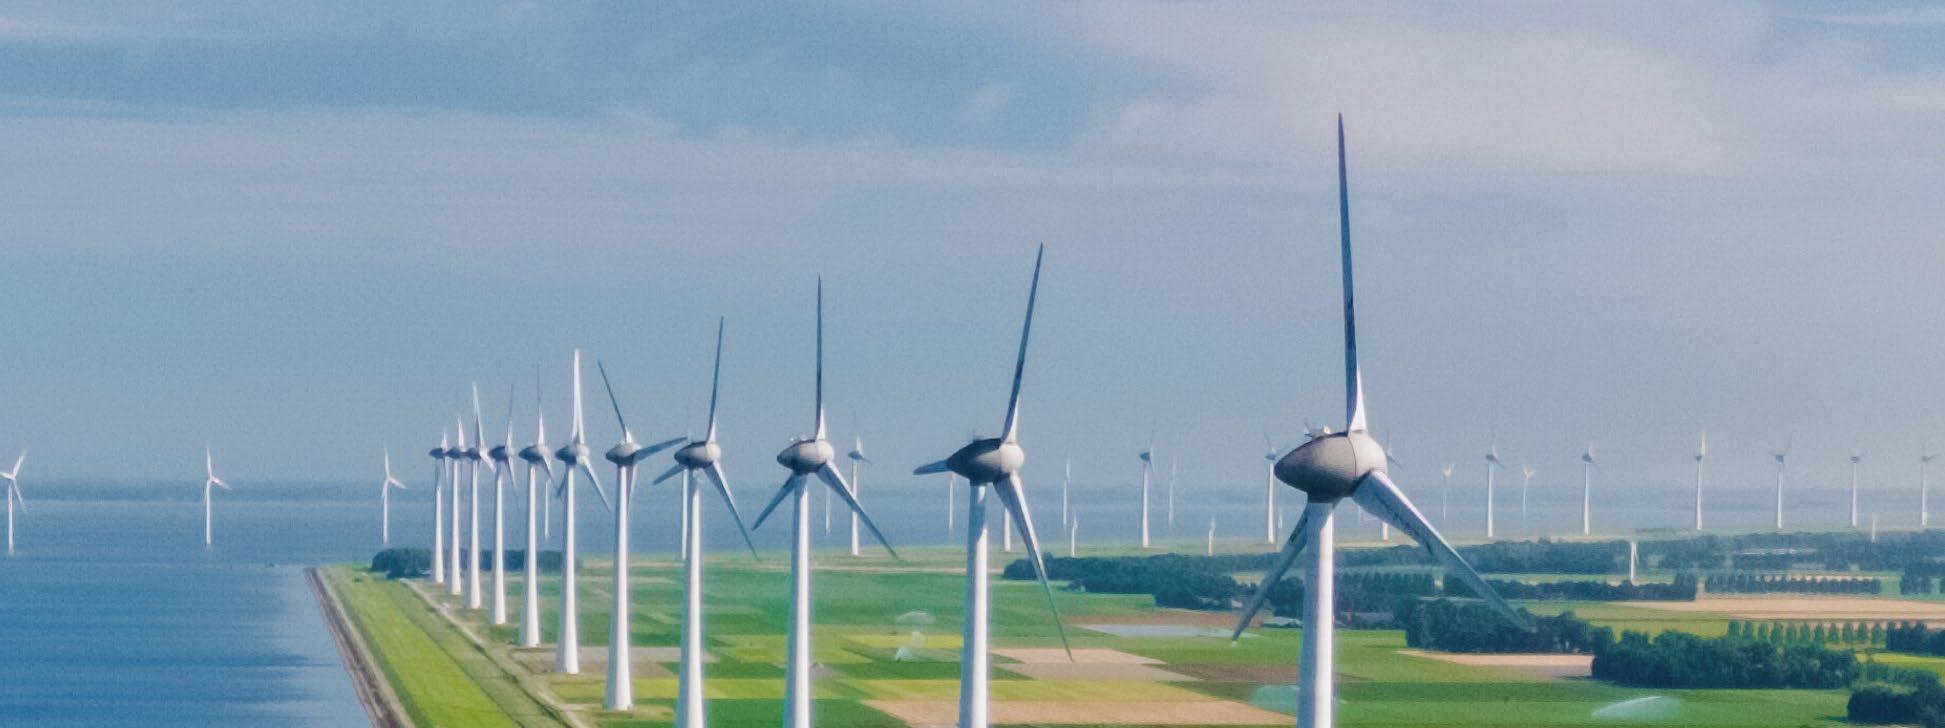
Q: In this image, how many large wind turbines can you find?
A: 11